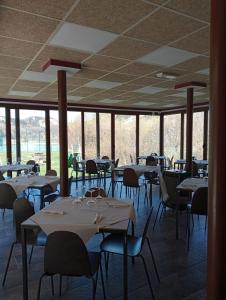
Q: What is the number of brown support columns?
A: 3